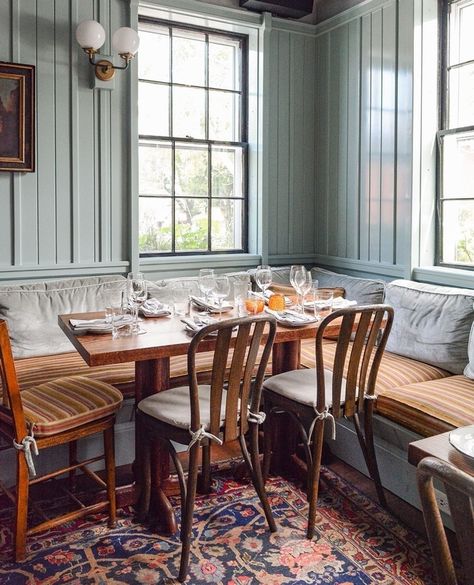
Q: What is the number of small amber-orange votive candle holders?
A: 2